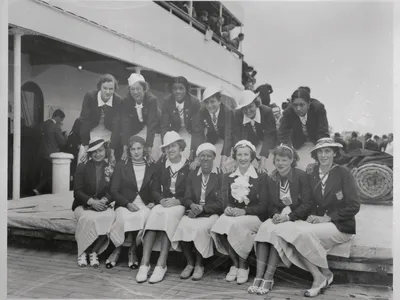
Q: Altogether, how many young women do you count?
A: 13